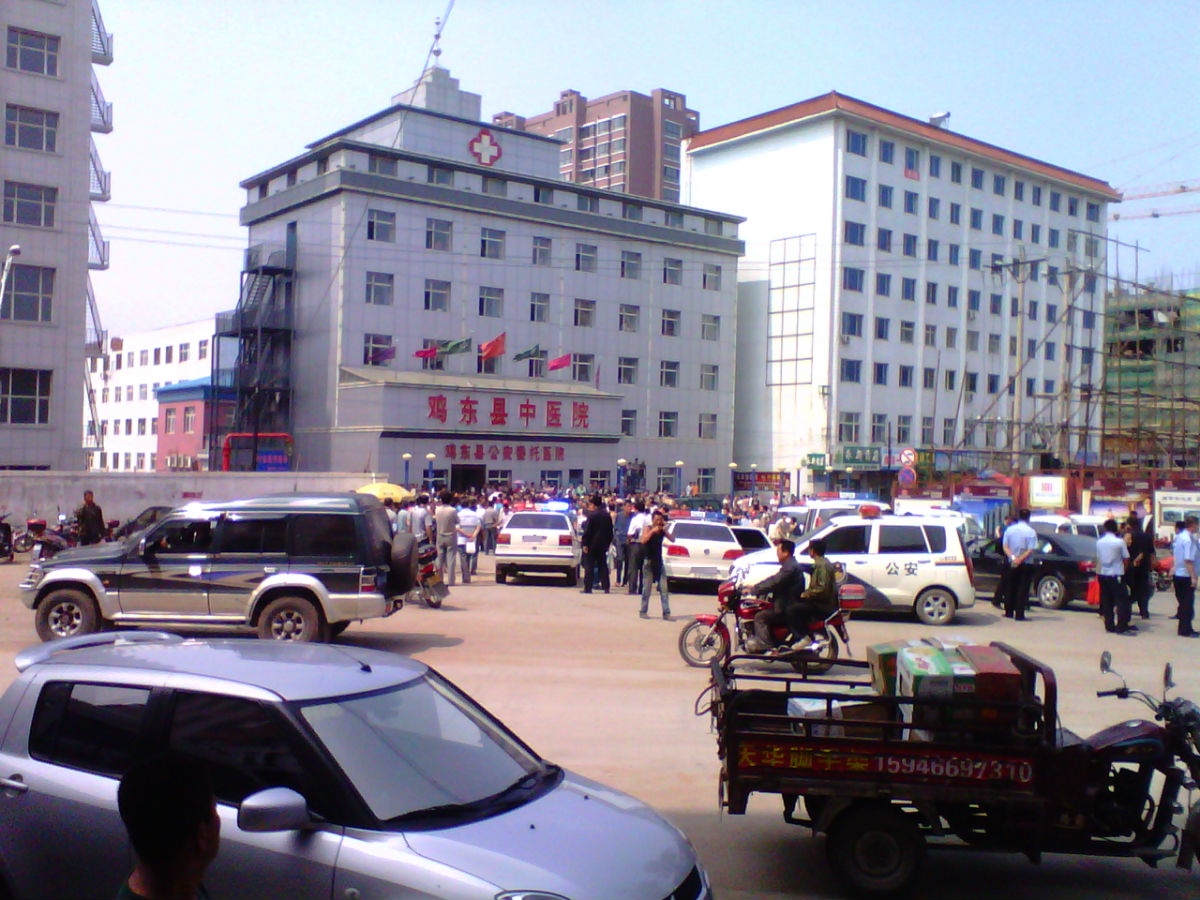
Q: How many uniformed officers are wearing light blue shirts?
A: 3